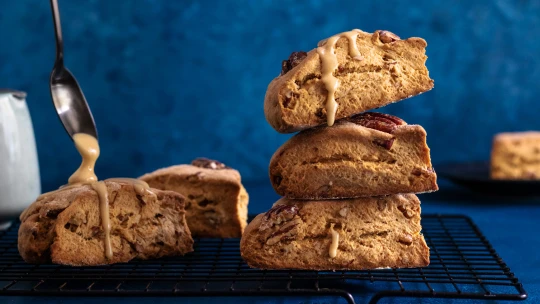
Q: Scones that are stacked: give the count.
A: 3